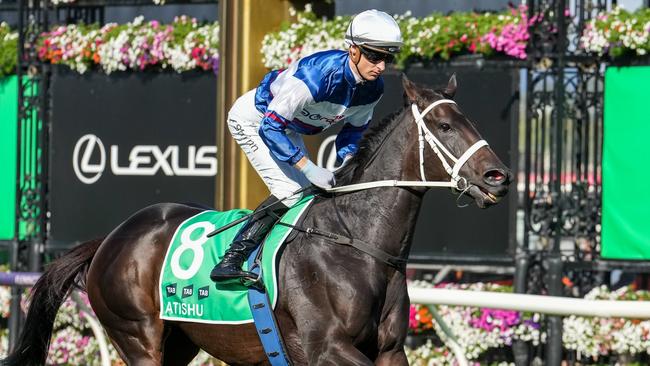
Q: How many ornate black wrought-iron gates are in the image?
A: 2